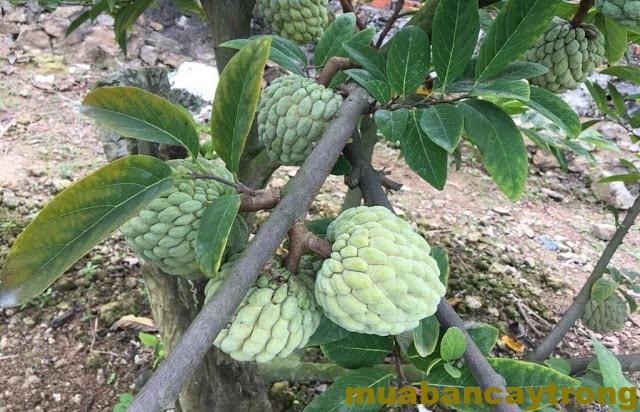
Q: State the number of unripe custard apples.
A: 8